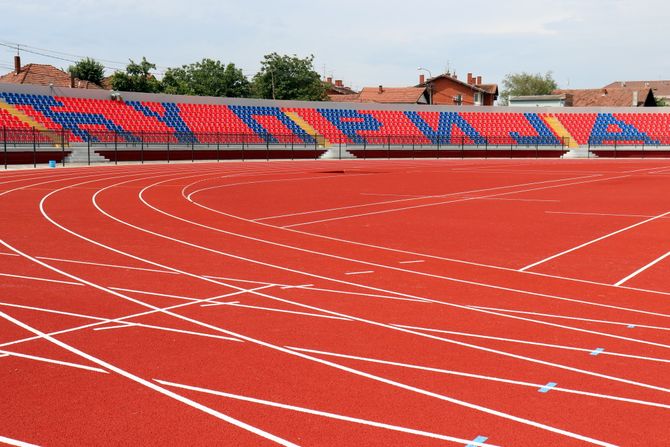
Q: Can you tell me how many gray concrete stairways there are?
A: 3